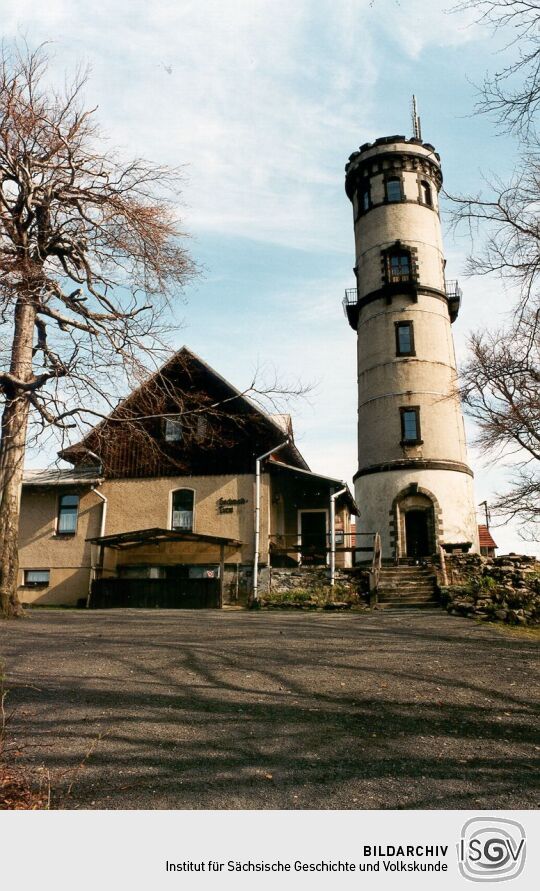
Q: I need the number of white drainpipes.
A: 3